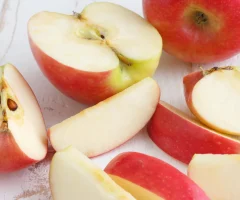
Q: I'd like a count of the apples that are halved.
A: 2